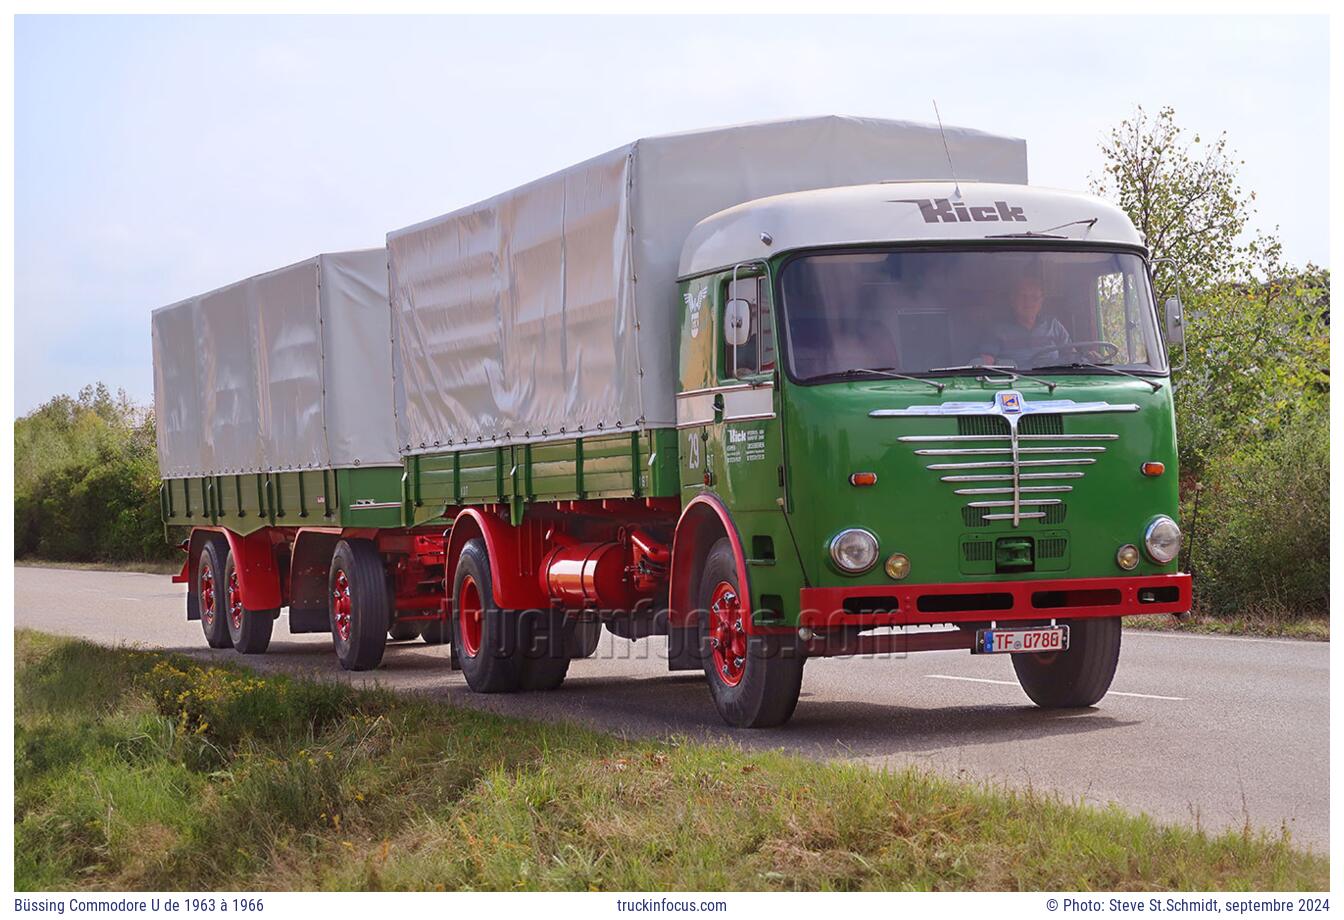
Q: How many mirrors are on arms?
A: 2